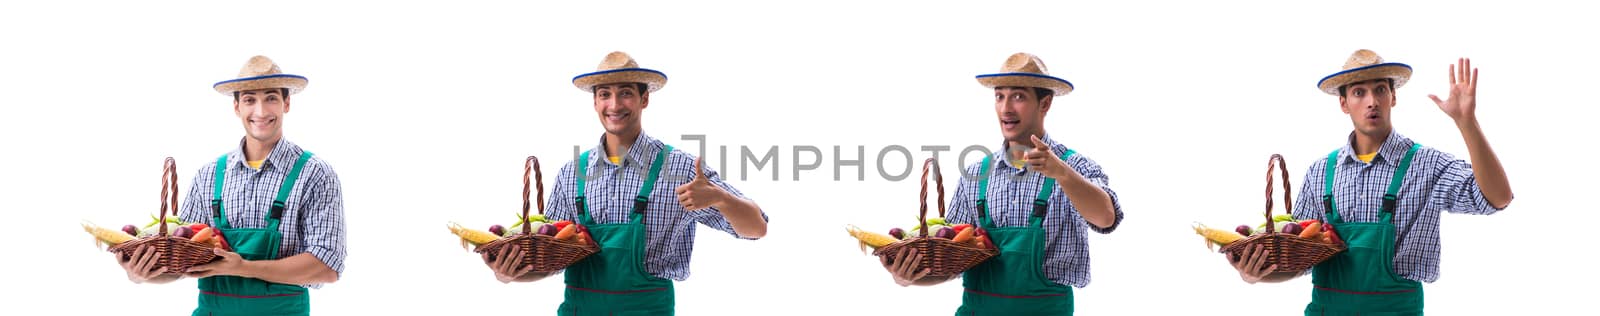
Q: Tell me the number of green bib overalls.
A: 4